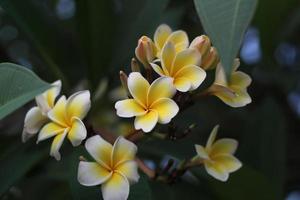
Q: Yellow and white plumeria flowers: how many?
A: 8